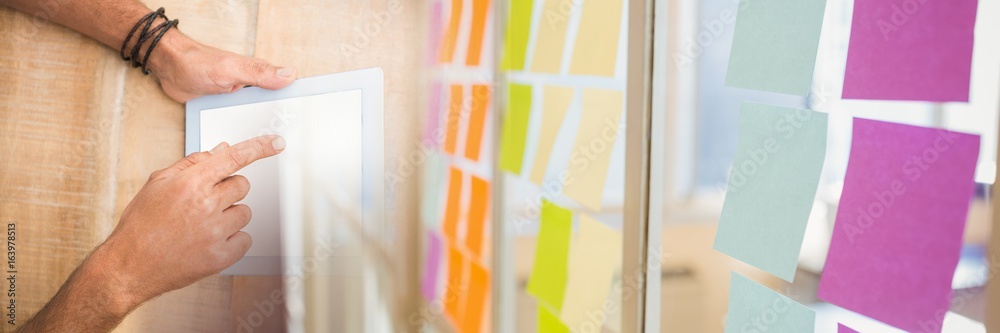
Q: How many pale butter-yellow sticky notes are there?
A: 5